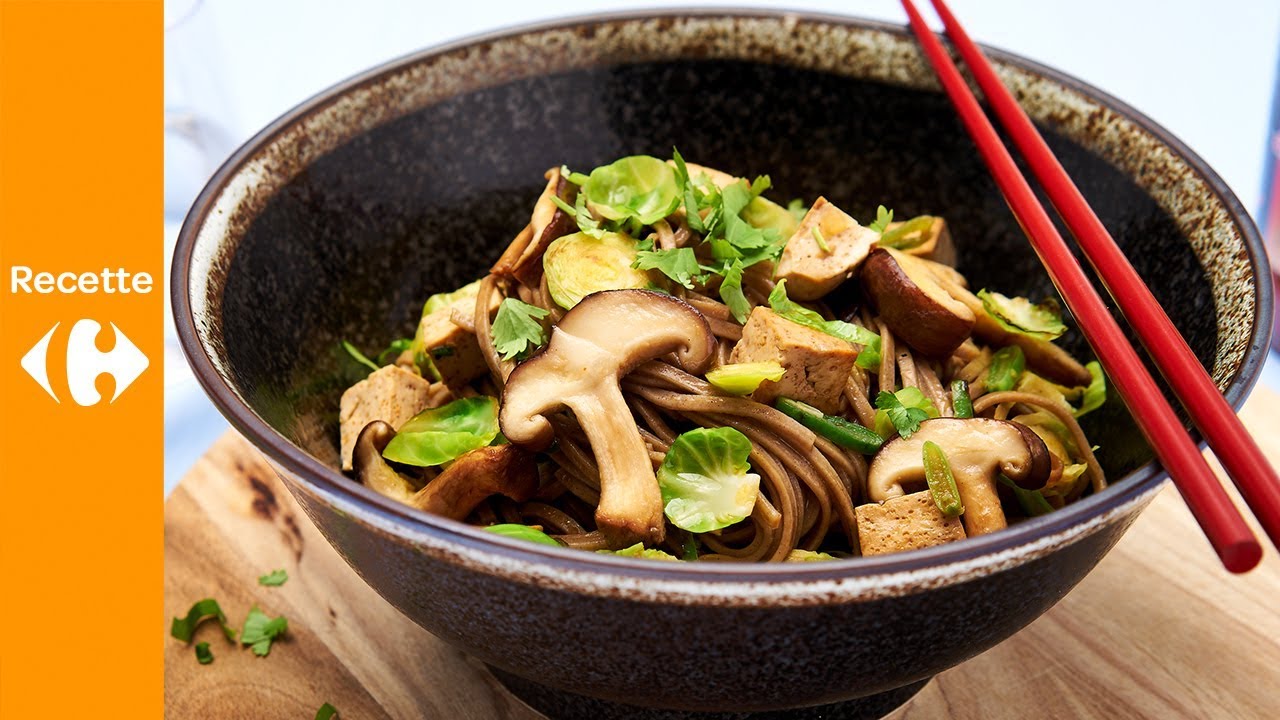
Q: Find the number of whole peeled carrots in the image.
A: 0